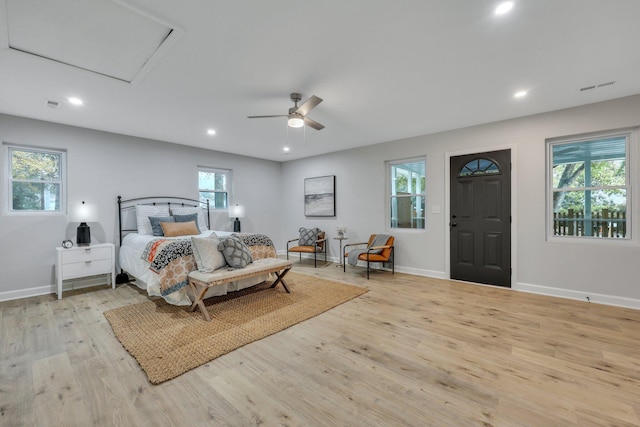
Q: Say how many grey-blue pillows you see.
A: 2